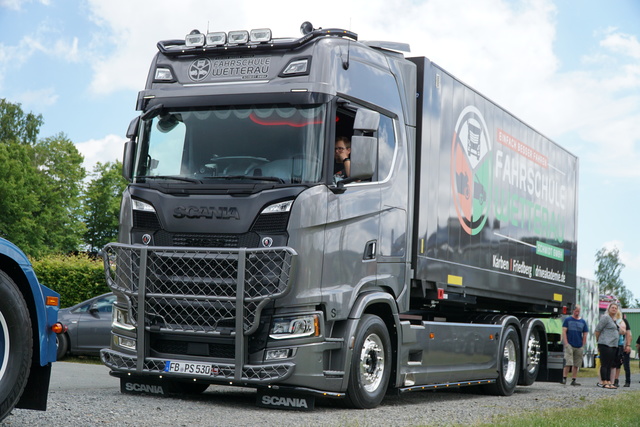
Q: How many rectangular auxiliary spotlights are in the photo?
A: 4